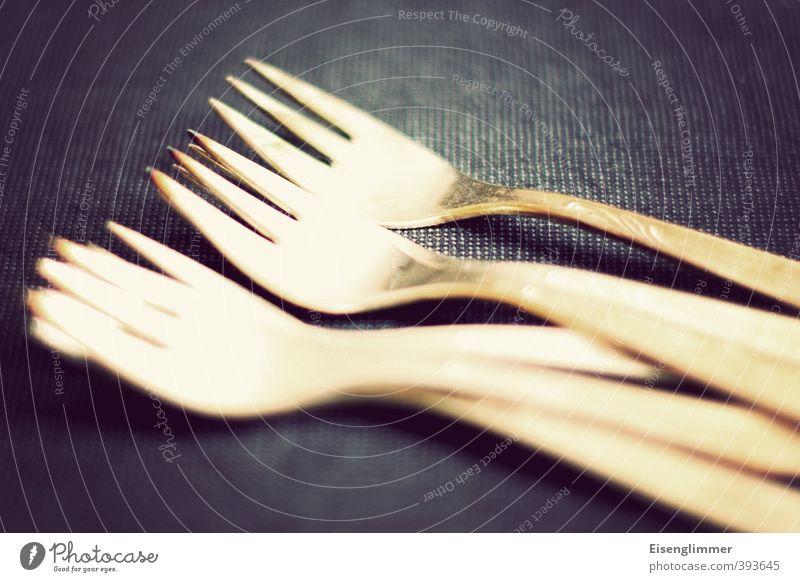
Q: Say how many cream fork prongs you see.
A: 11